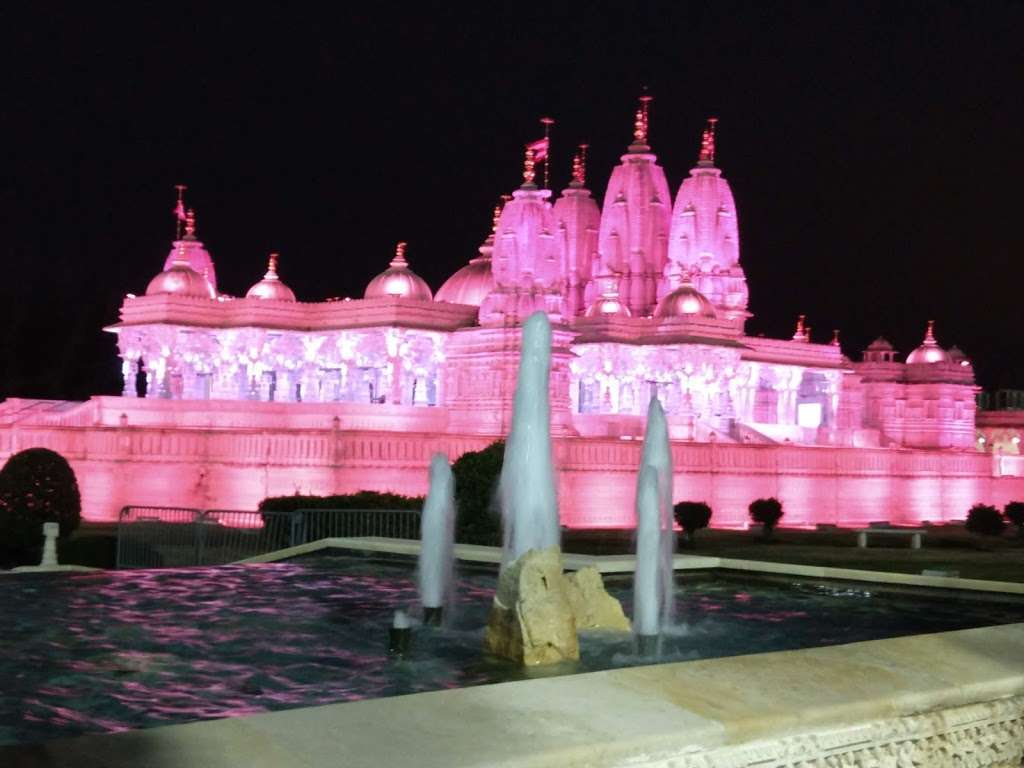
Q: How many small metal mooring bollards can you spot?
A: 0